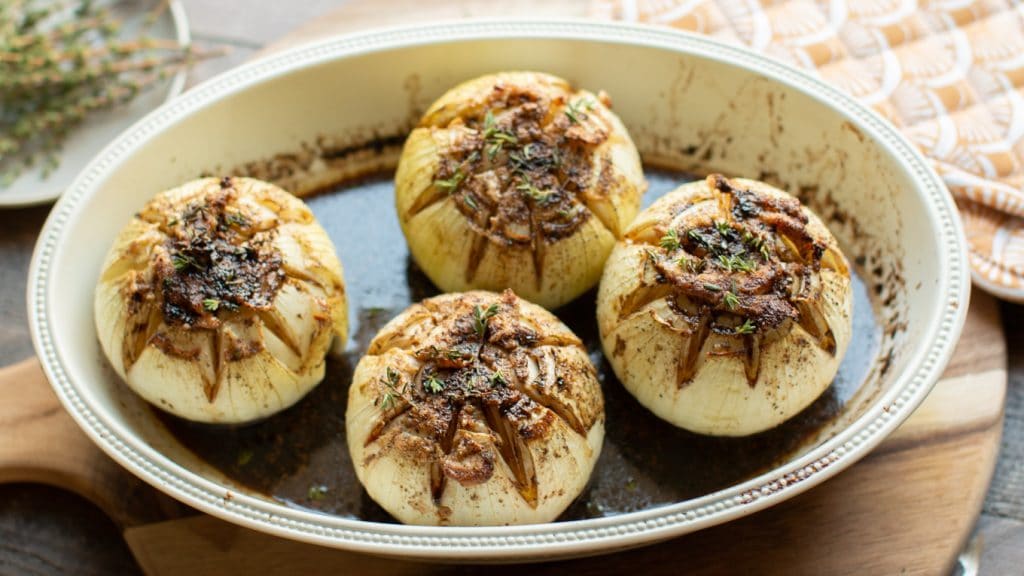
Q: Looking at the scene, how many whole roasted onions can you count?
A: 4